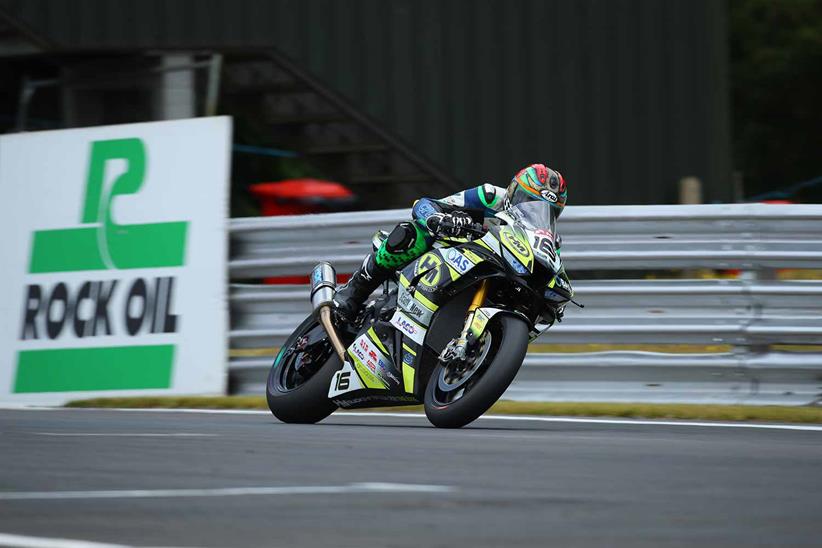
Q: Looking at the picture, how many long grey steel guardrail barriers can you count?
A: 3